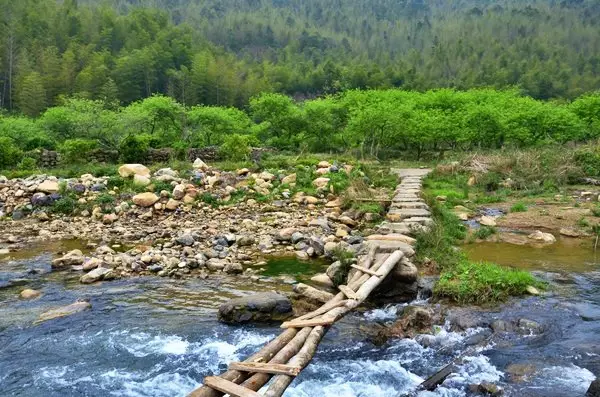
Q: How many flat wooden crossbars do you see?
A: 5